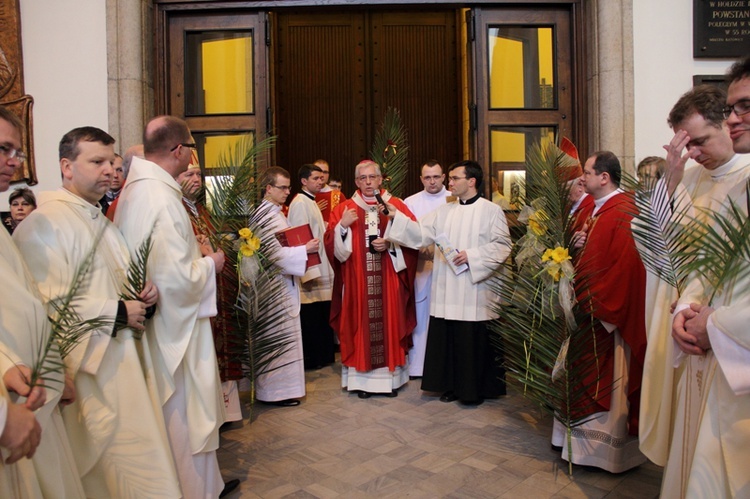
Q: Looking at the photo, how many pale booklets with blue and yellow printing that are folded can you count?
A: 1